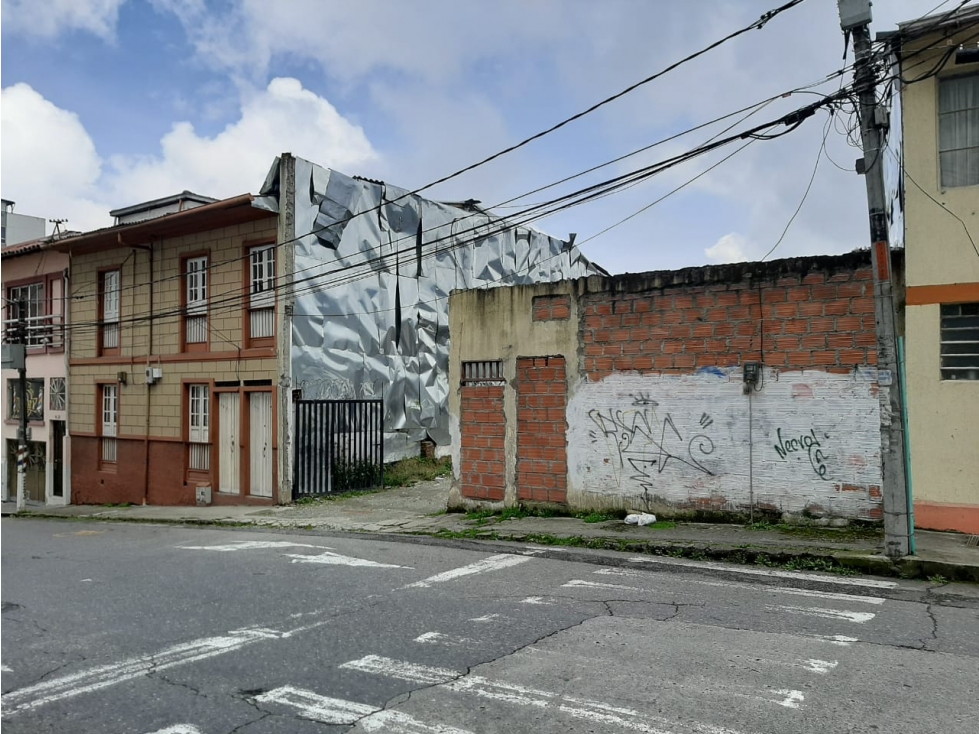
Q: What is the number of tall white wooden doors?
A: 2